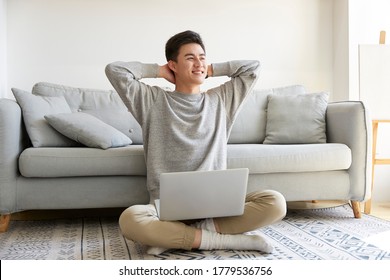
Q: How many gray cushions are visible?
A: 3